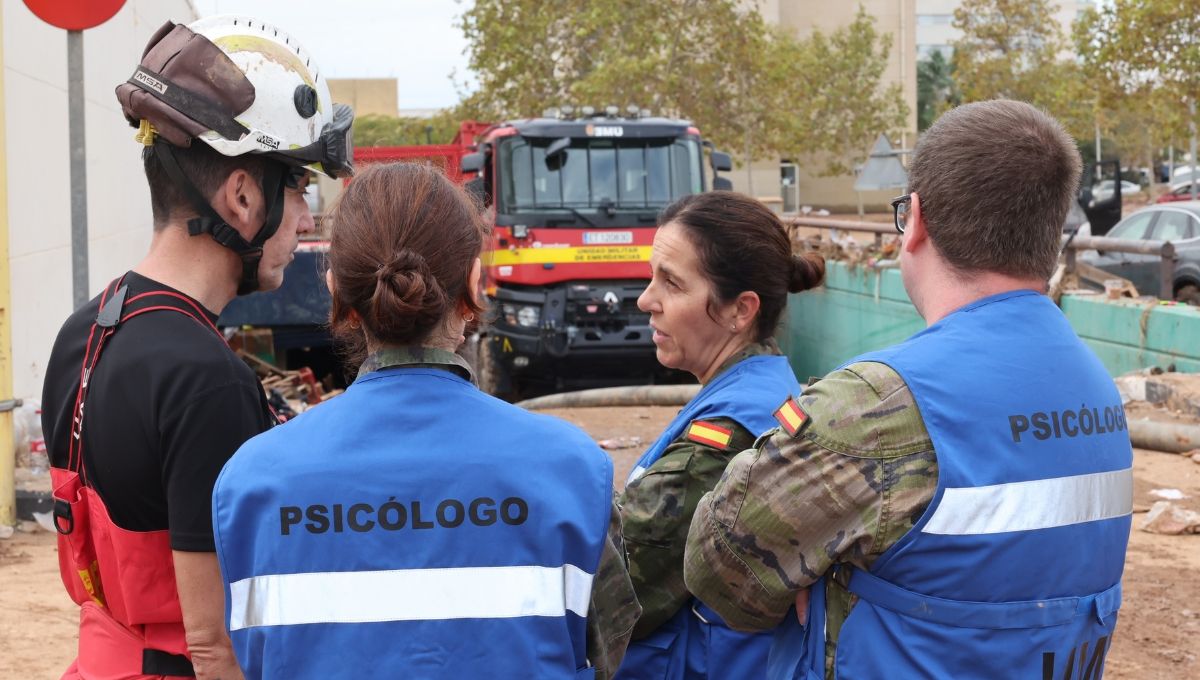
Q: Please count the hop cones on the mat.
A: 0